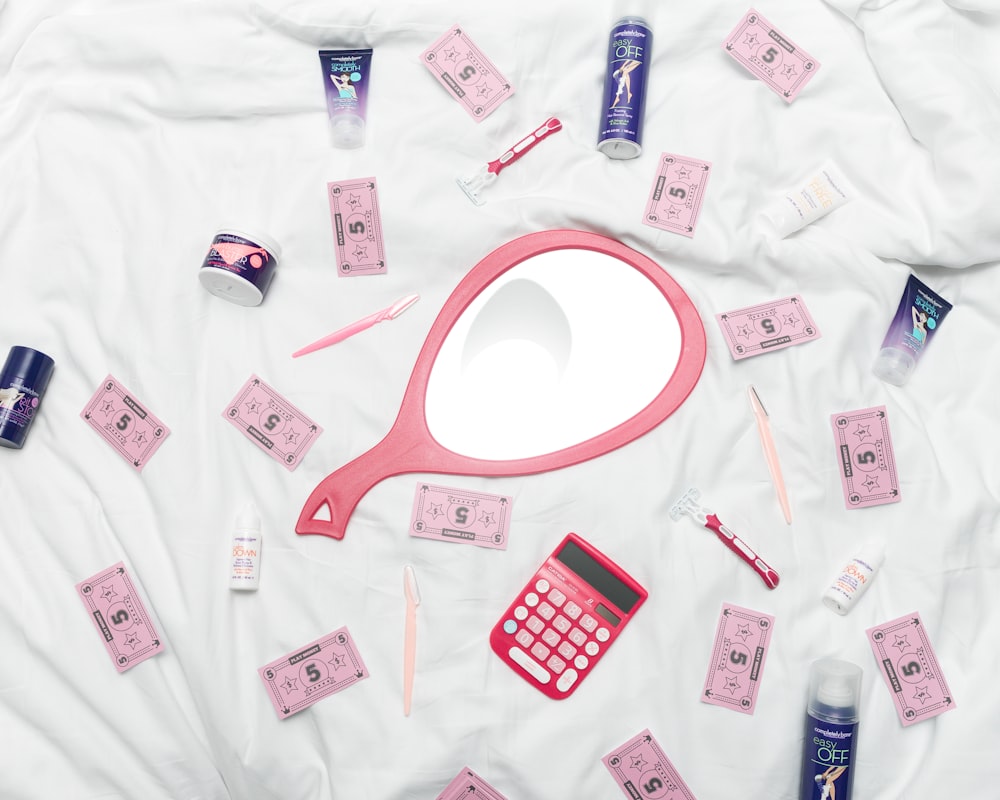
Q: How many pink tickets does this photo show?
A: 15